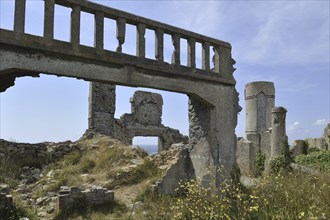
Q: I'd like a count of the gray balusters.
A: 10